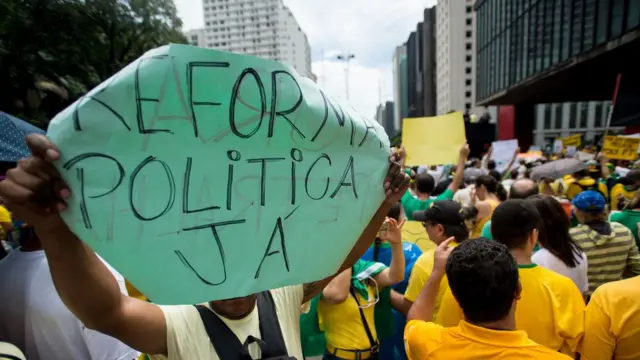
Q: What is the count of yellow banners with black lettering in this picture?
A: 2